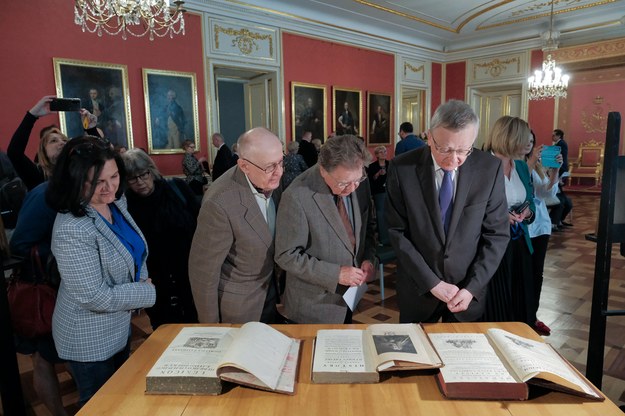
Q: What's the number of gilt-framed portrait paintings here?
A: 5